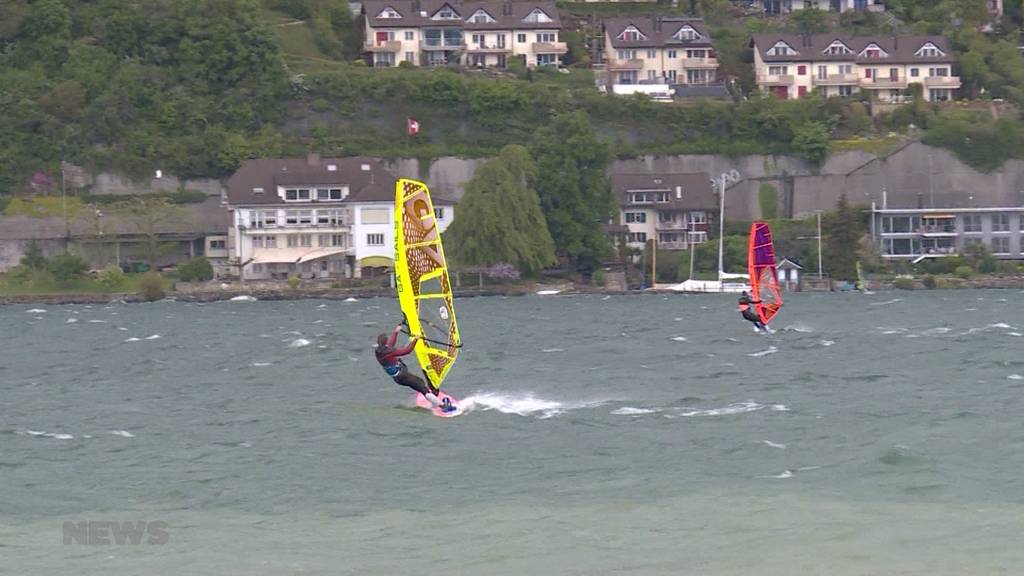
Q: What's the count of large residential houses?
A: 6